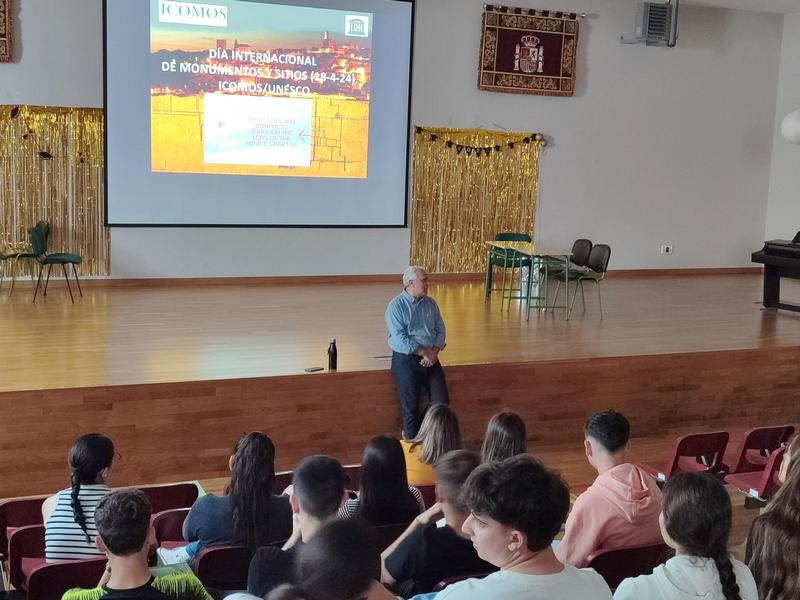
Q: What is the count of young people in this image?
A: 13